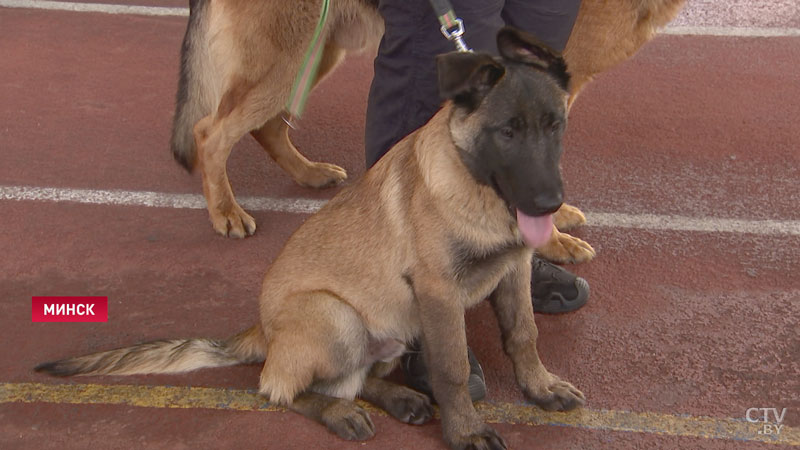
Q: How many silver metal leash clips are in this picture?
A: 1